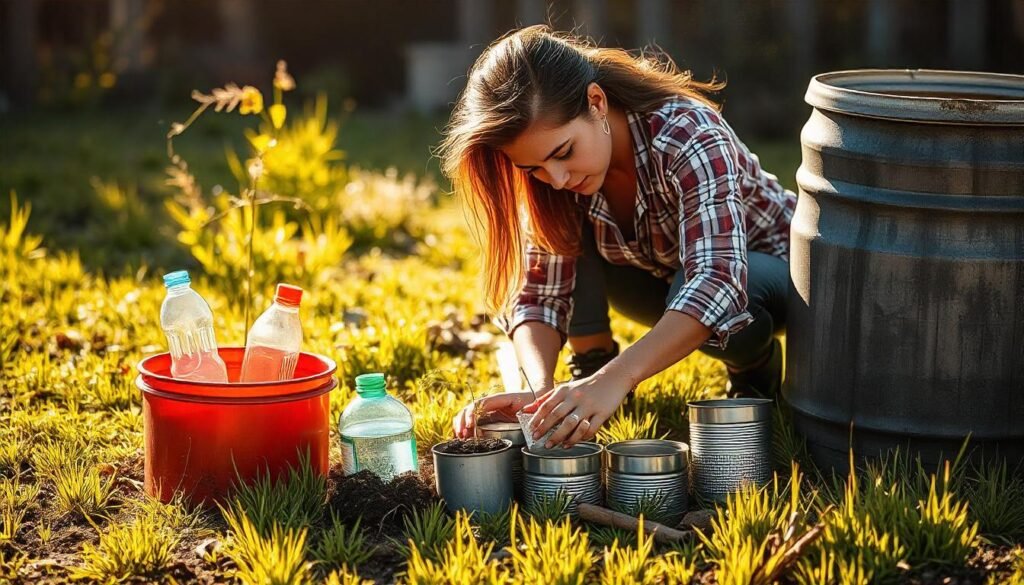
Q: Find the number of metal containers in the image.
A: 6